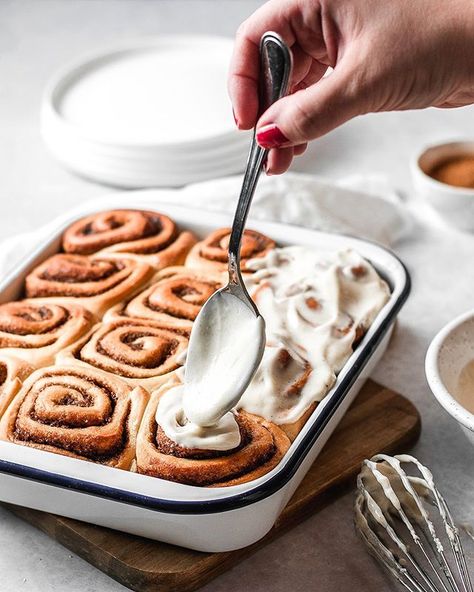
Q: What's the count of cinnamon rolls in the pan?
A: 12